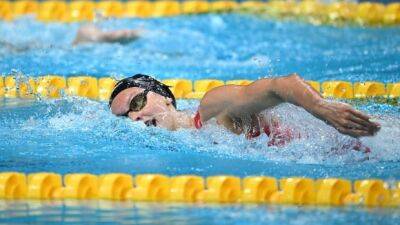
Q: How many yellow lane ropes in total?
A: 3